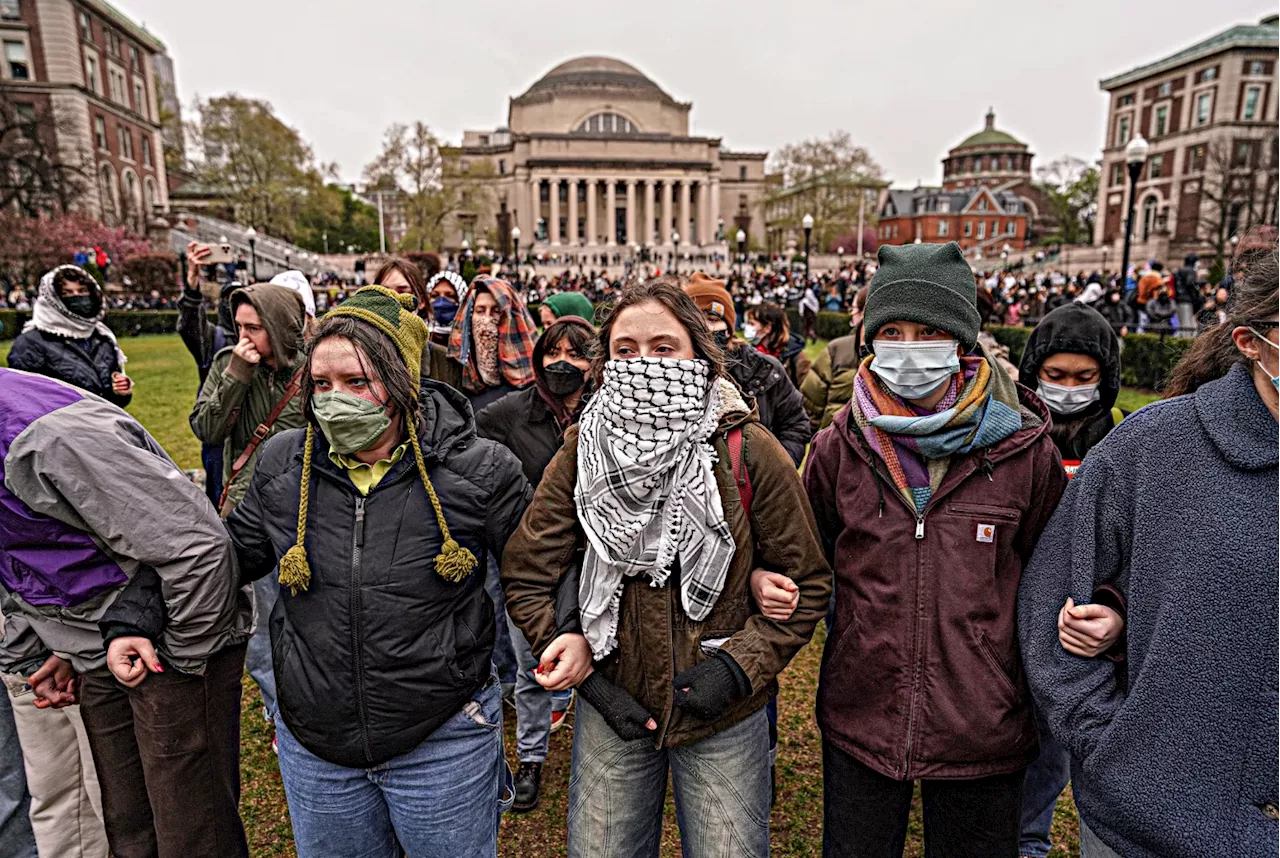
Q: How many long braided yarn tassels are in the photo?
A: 2